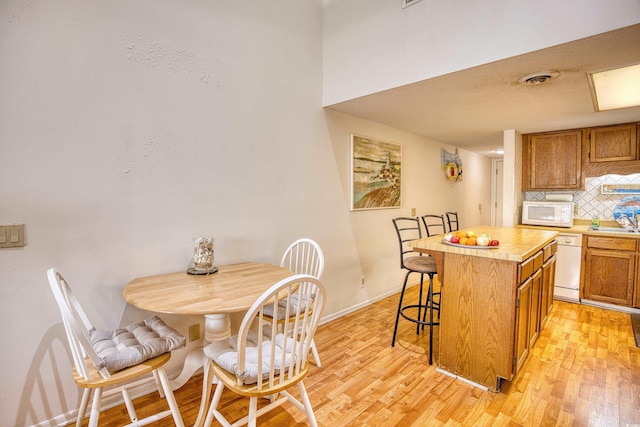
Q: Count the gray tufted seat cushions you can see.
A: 3